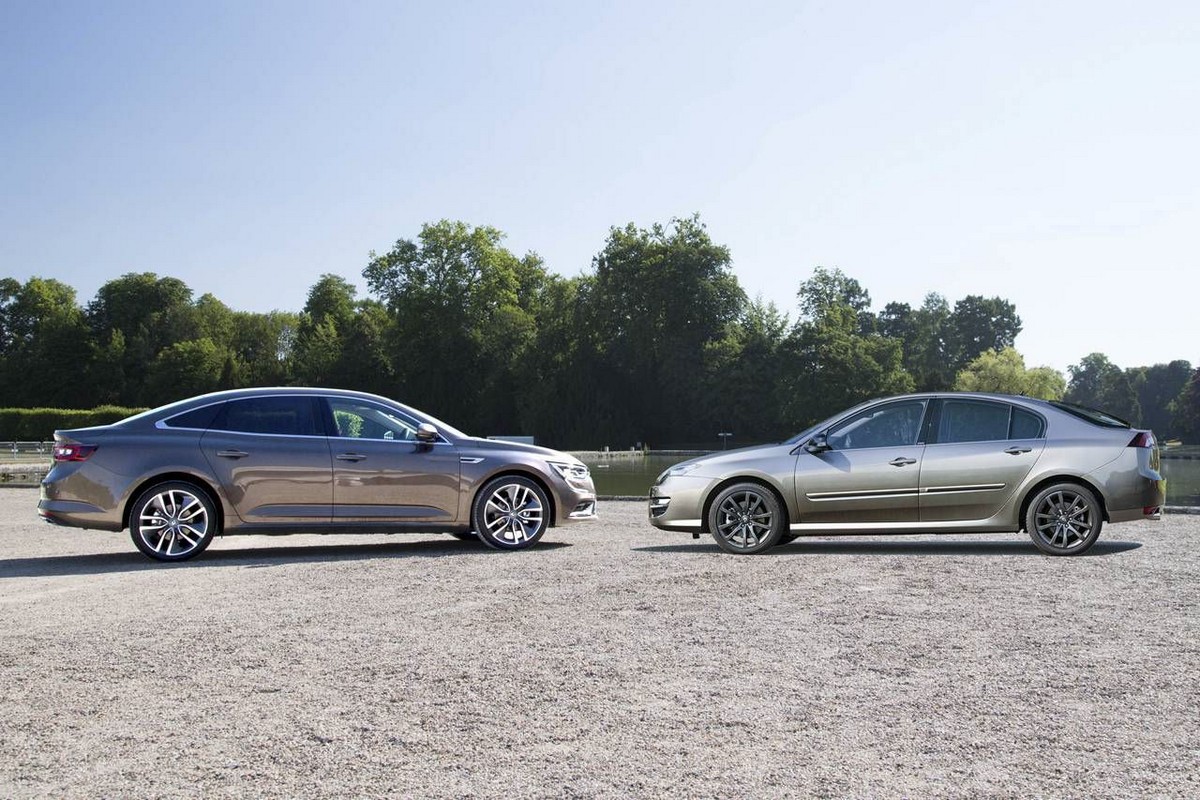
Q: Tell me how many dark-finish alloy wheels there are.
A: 2